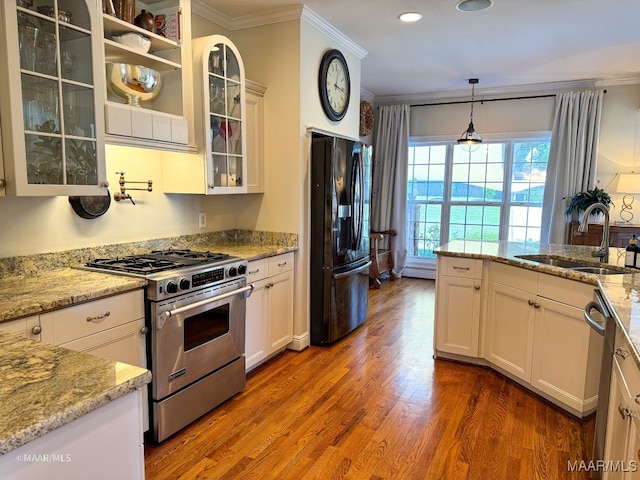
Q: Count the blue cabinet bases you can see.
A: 0